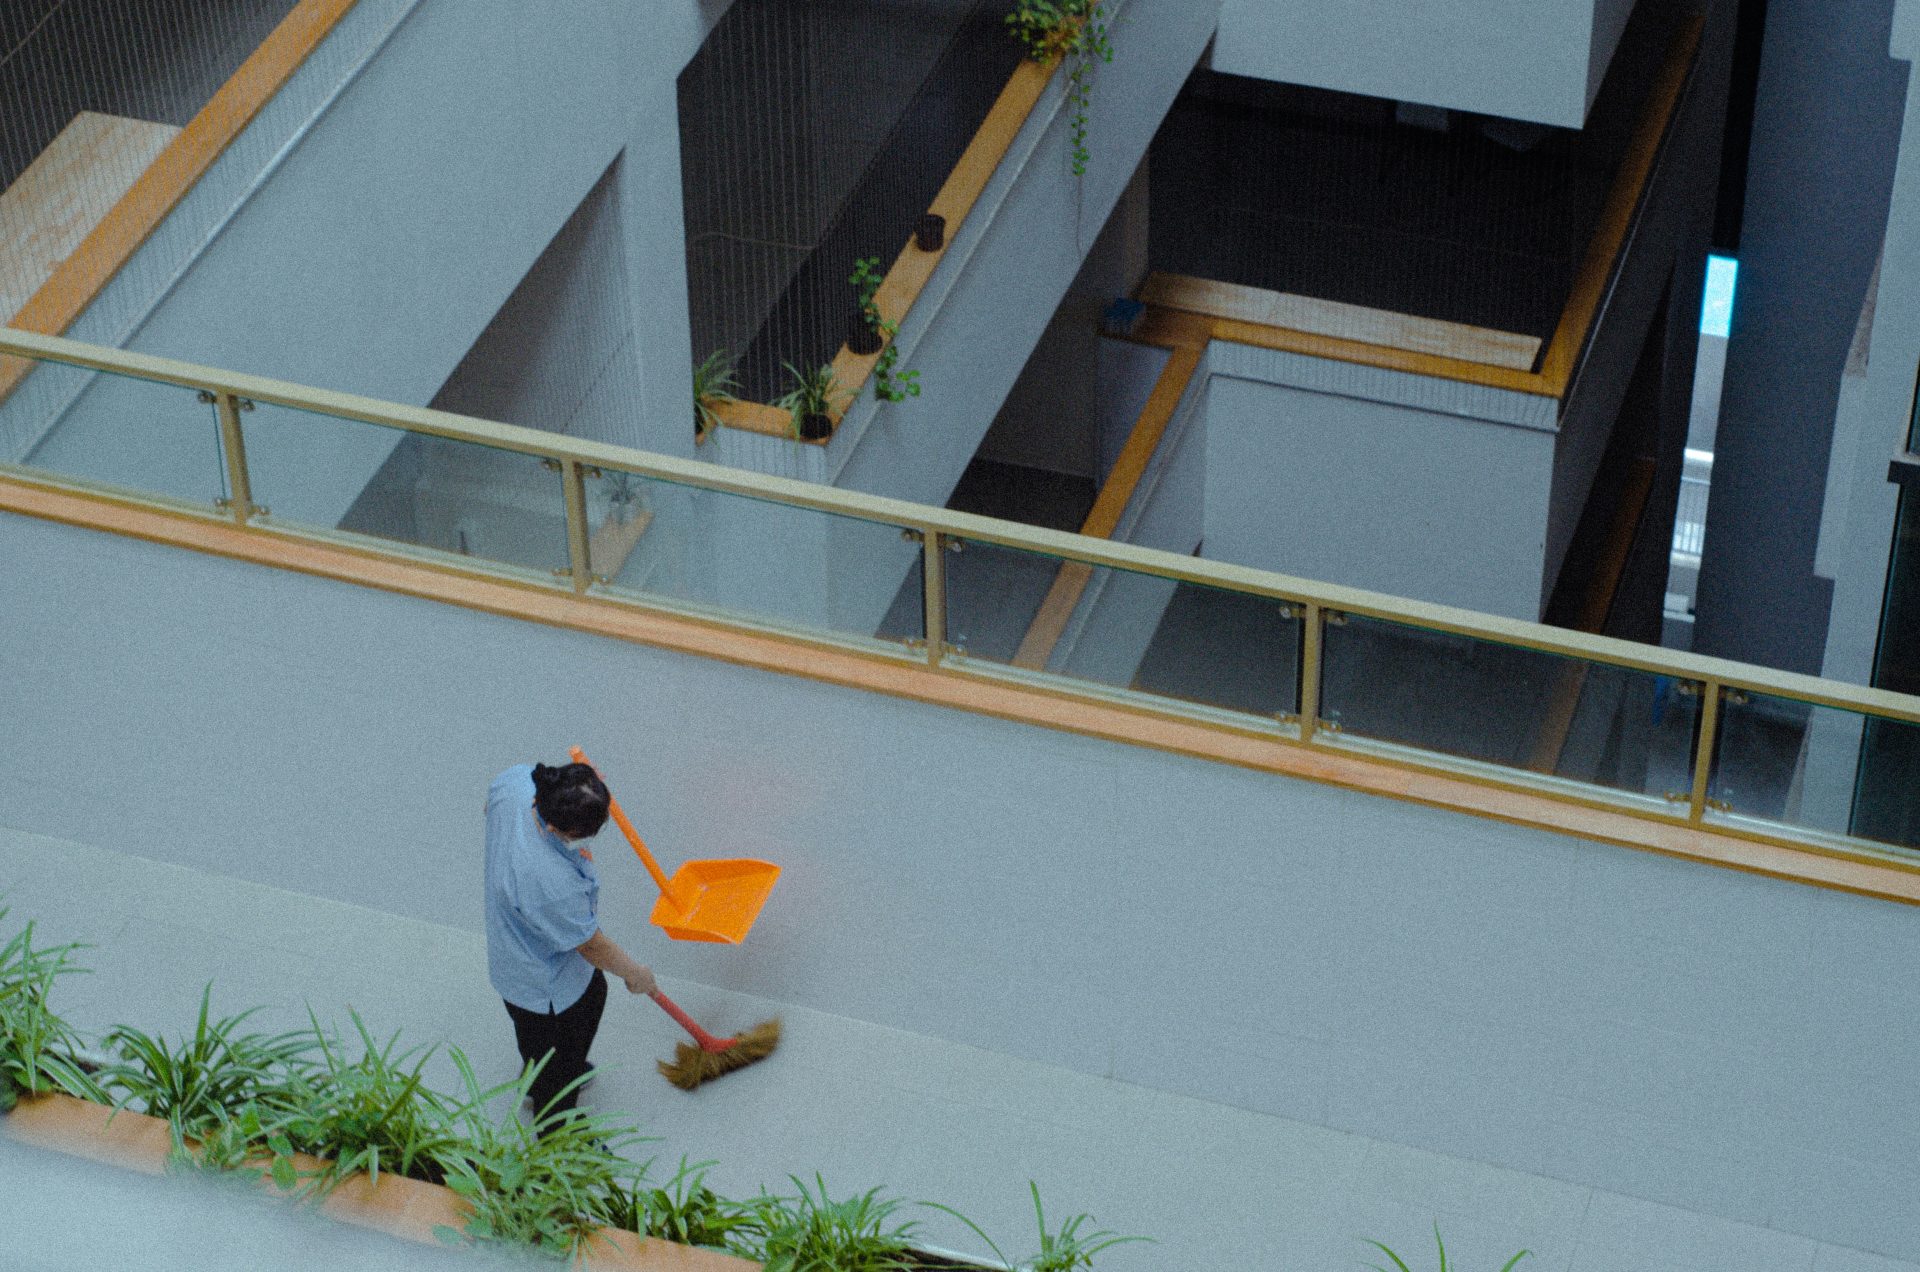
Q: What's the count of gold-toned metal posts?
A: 5